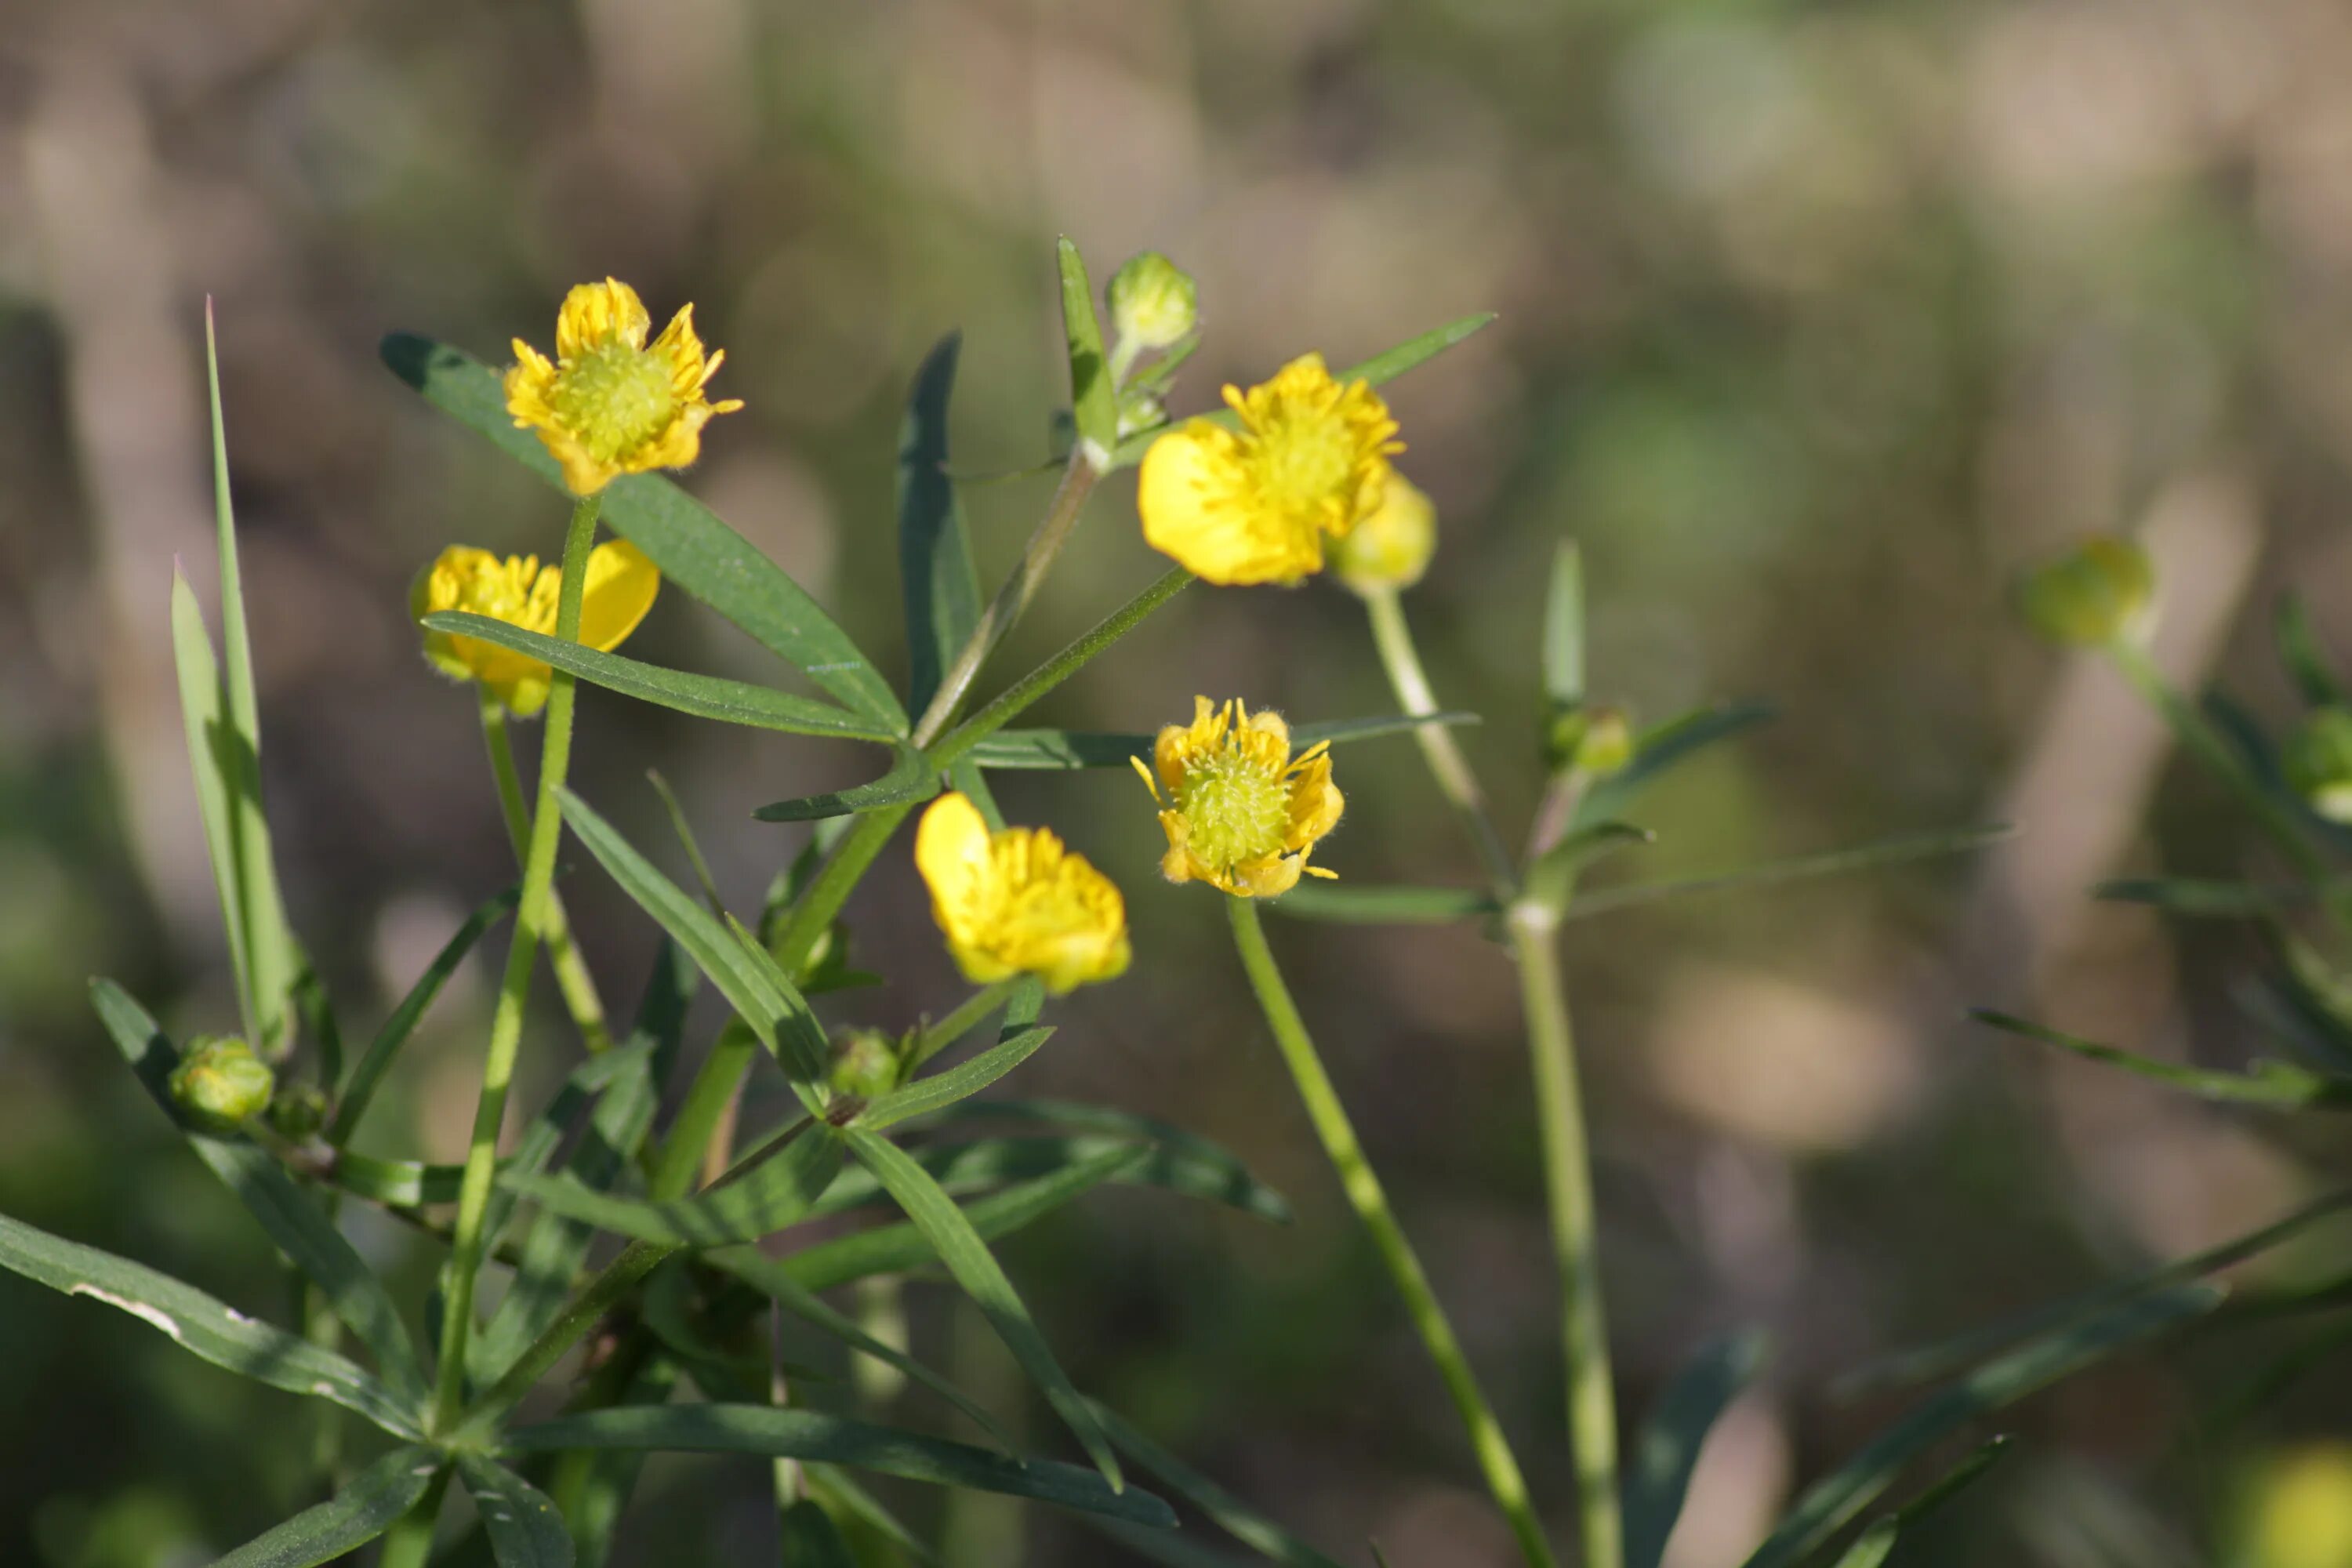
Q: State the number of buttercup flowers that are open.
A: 5